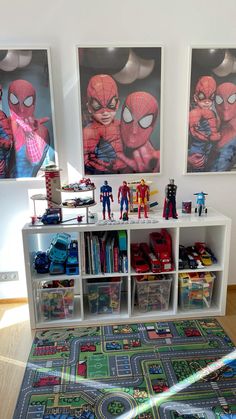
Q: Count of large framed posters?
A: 3